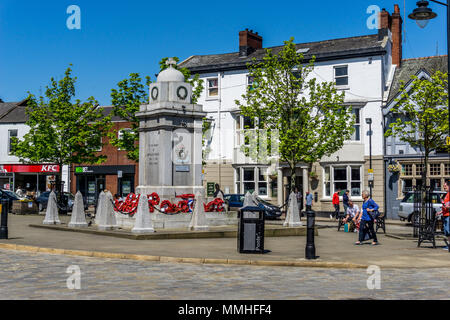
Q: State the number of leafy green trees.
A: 4